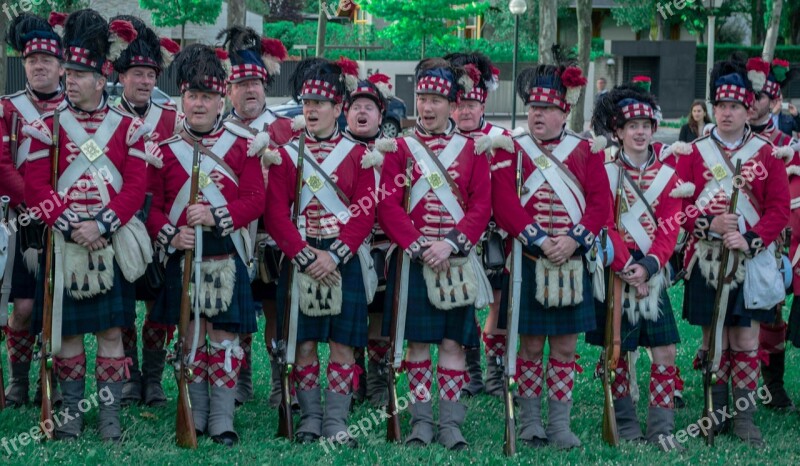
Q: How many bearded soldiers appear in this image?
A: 2